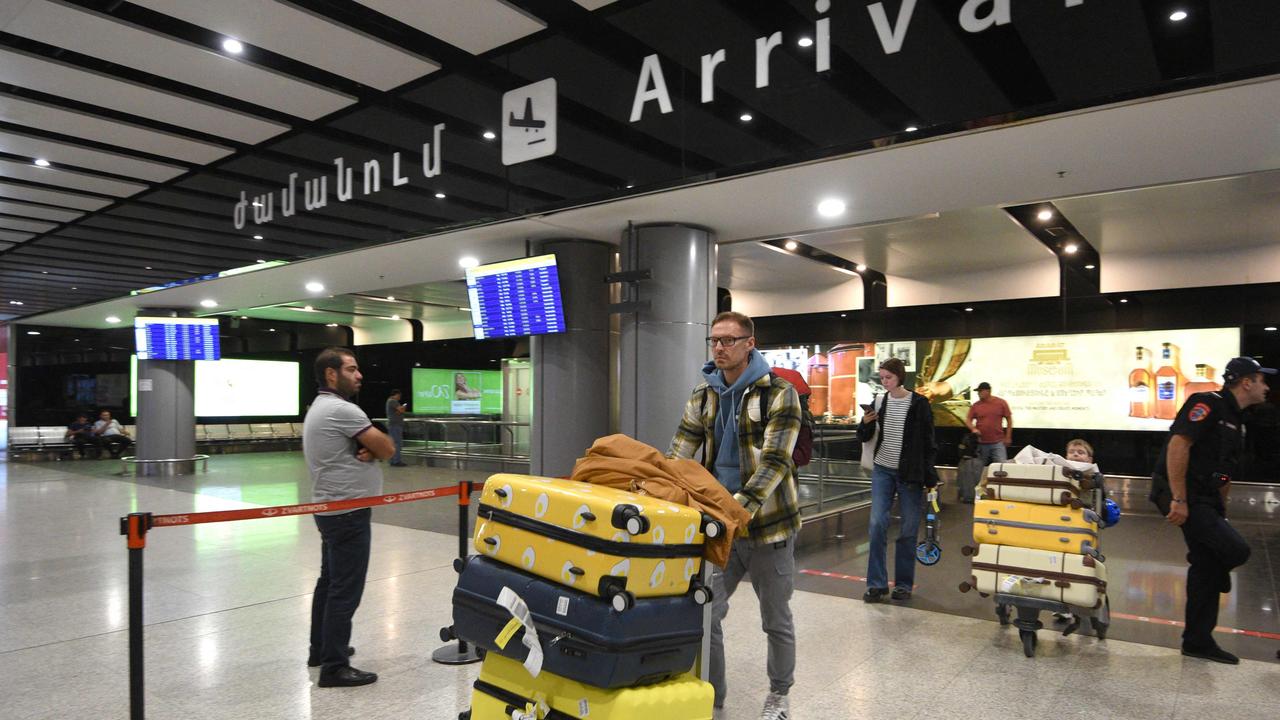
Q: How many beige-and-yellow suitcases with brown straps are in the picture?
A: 2